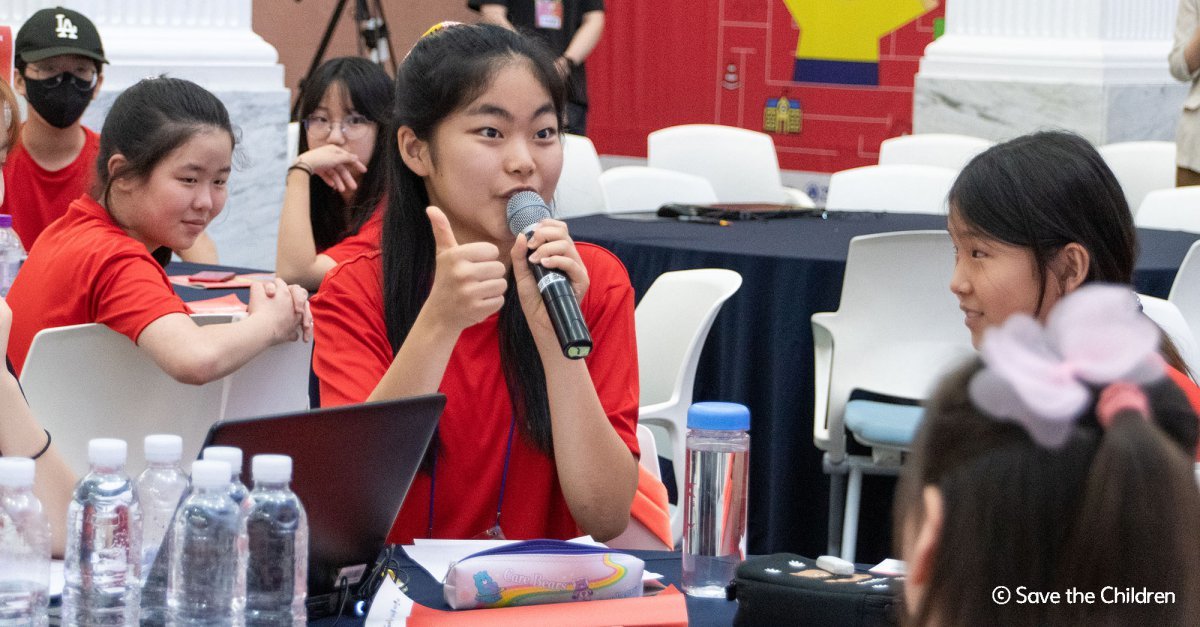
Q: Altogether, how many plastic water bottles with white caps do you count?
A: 6